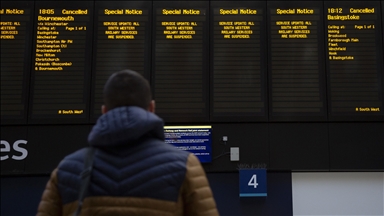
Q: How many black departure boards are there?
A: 7